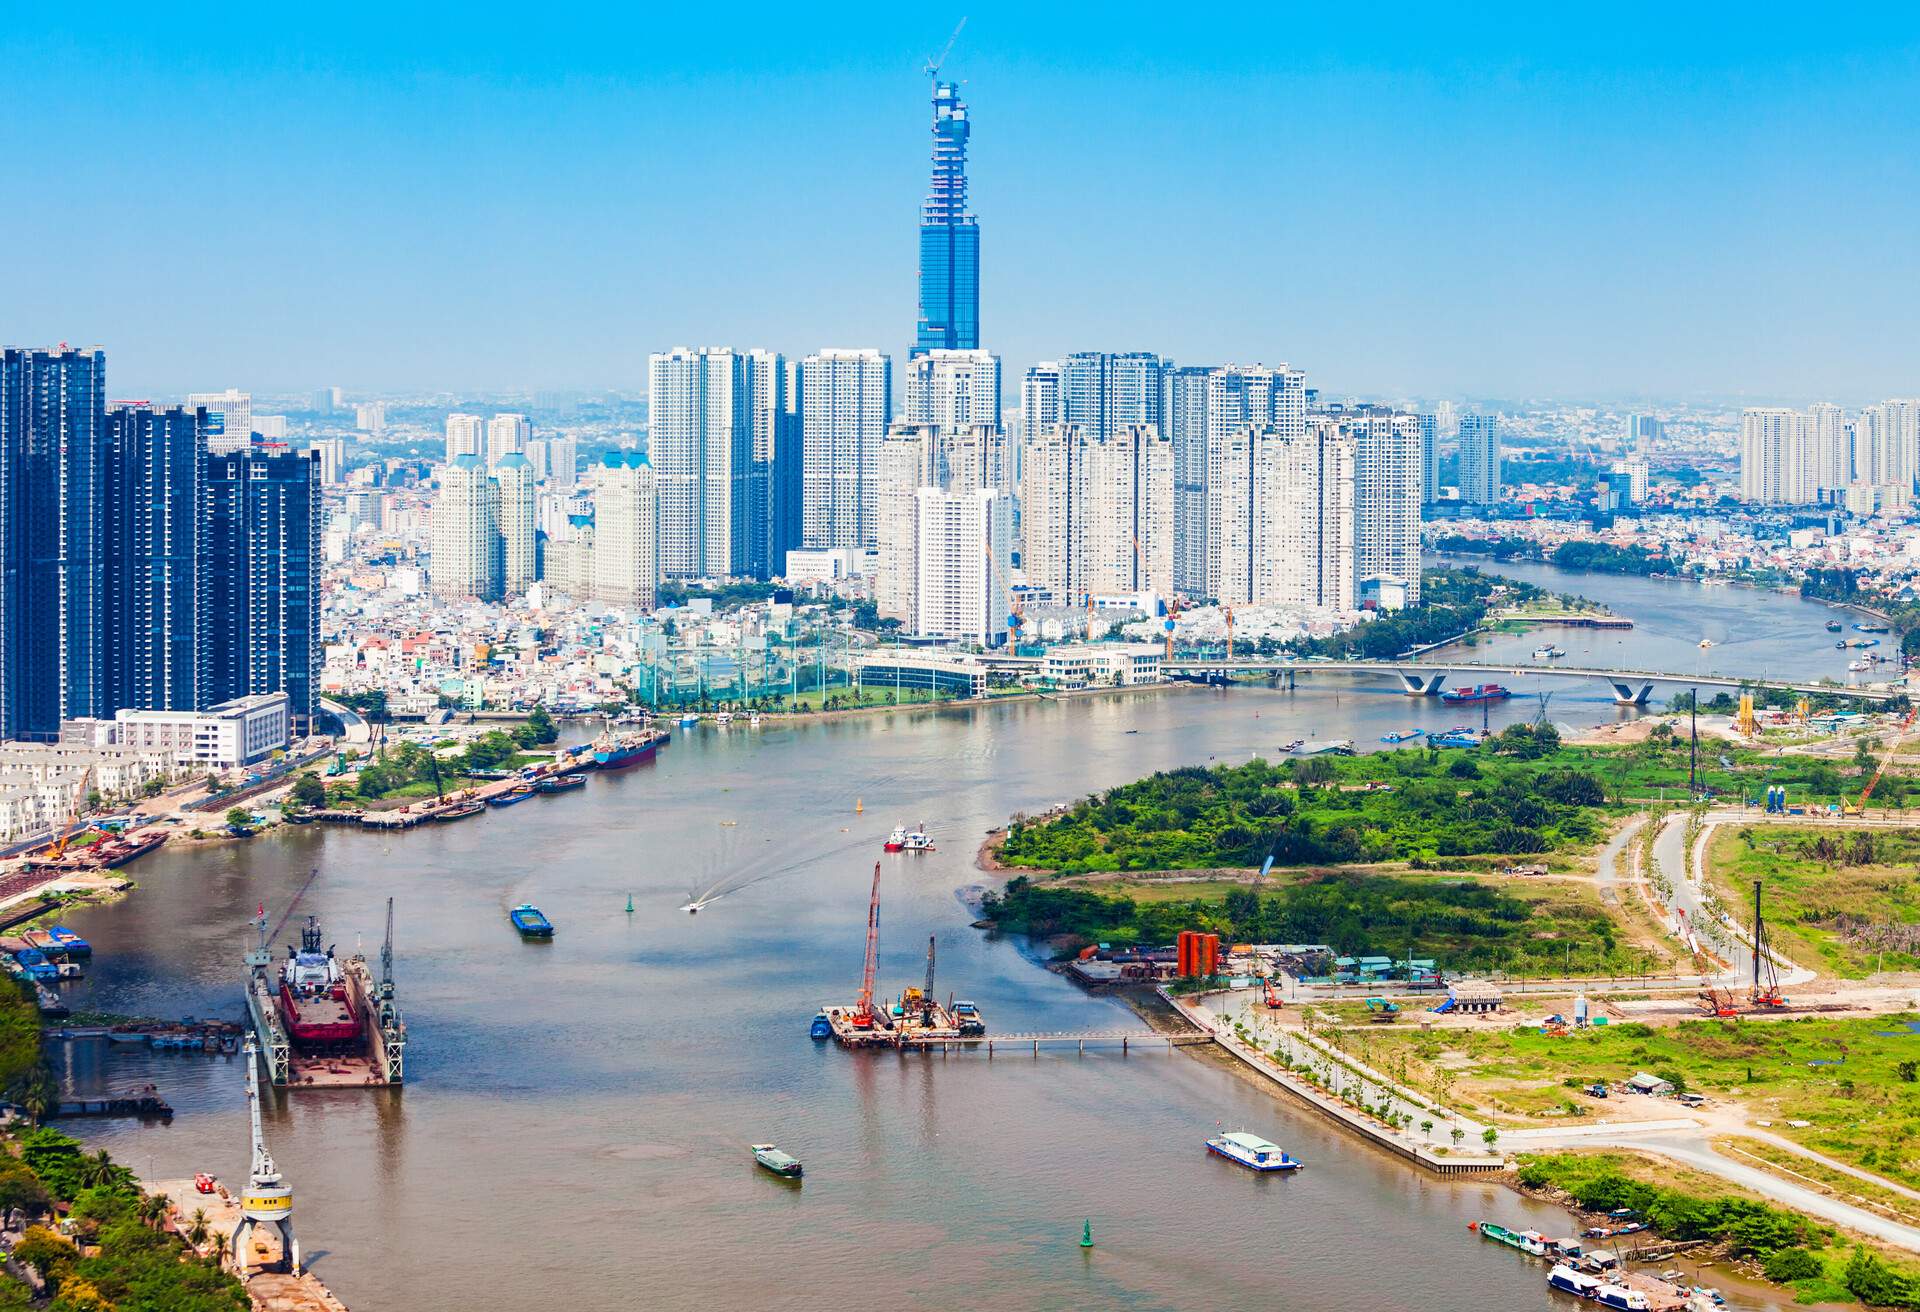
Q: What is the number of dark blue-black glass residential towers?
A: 3